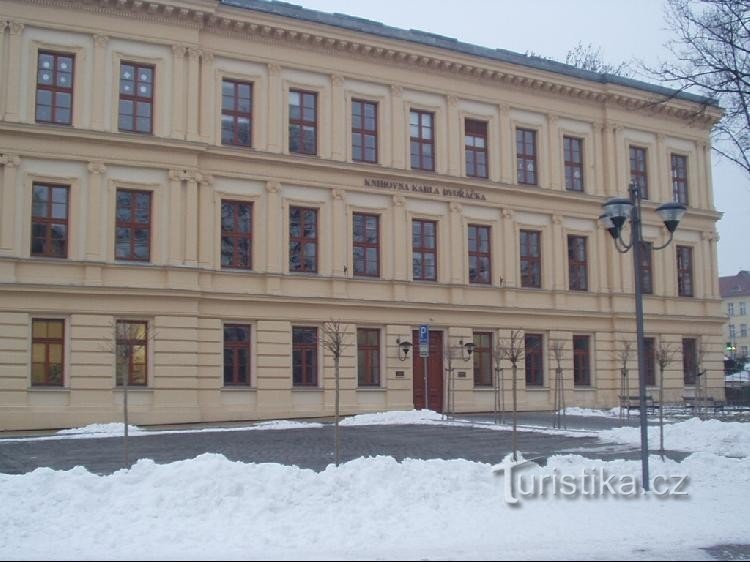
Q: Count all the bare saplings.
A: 9